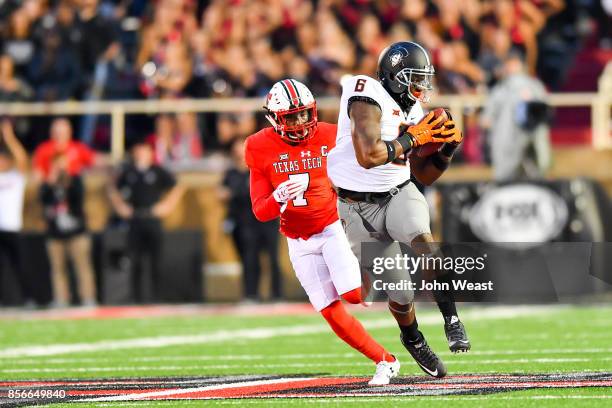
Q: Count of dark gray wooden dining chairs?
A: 0